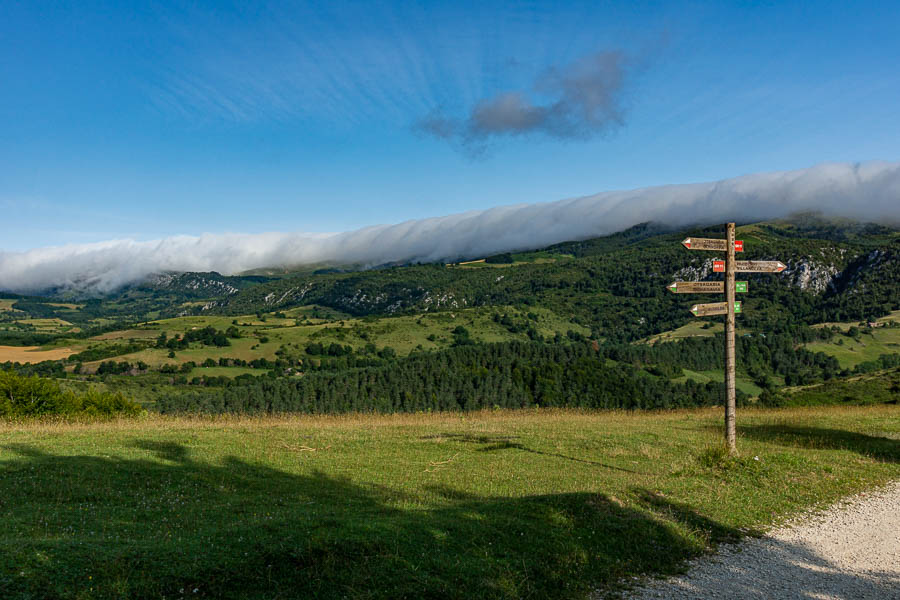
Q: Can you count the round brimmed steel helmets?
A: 0